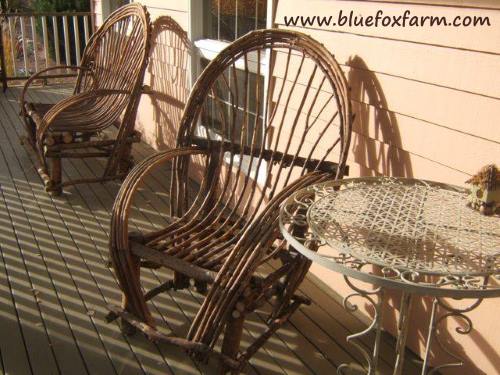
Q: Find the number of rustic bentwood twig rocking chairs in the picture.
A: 2